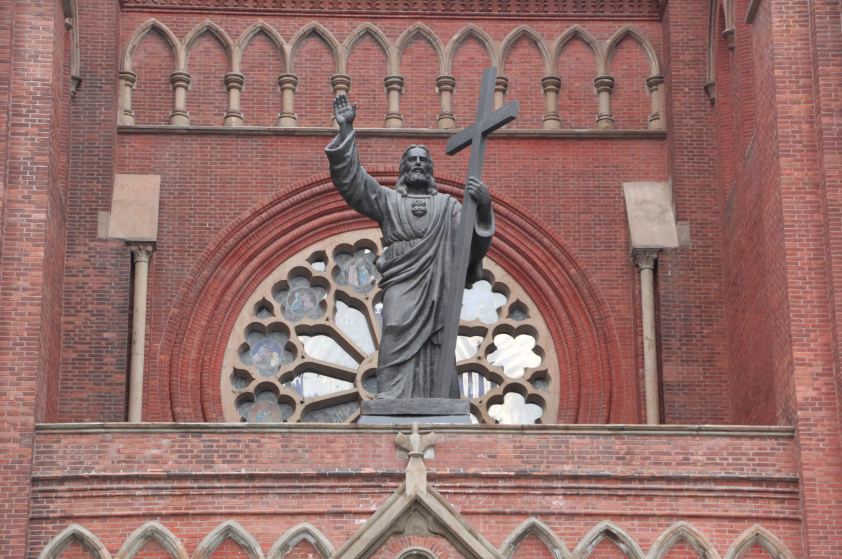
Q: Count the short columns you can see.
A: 11